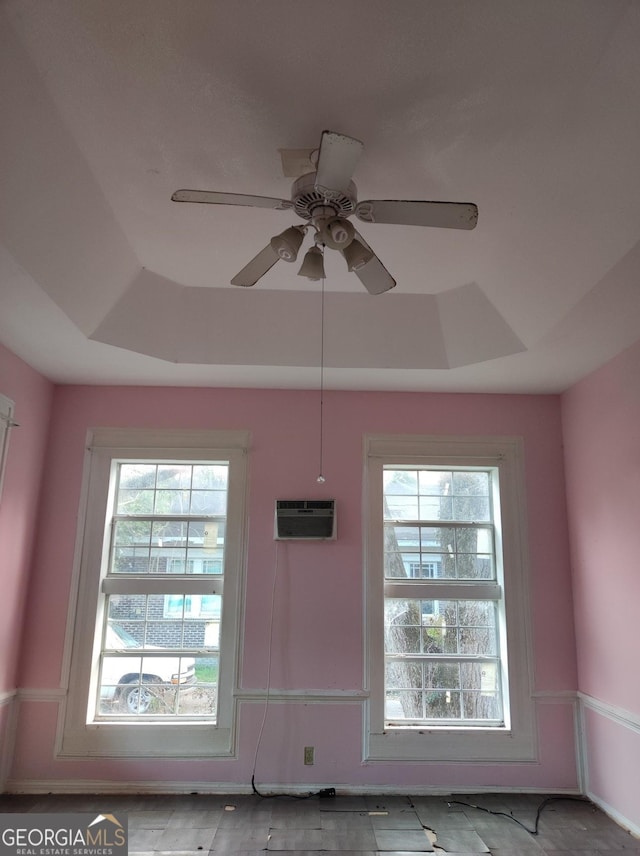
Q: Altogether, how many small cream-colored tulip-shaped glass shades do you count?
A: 4